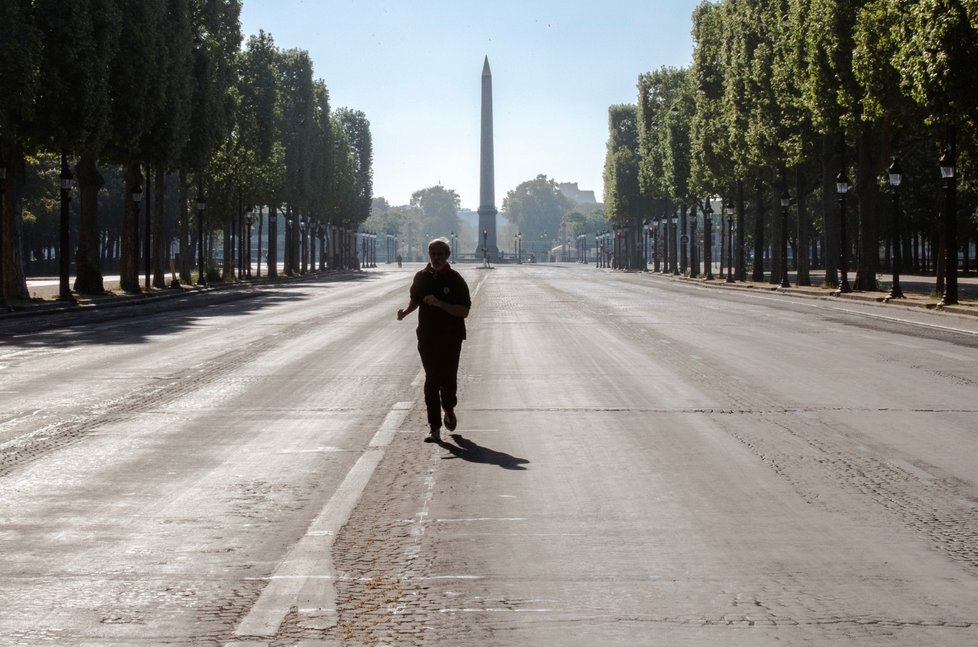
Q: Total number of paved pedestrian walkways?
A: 2